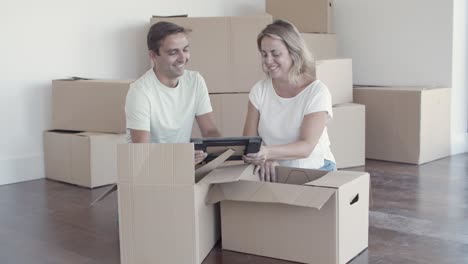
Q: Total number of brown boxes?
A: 11